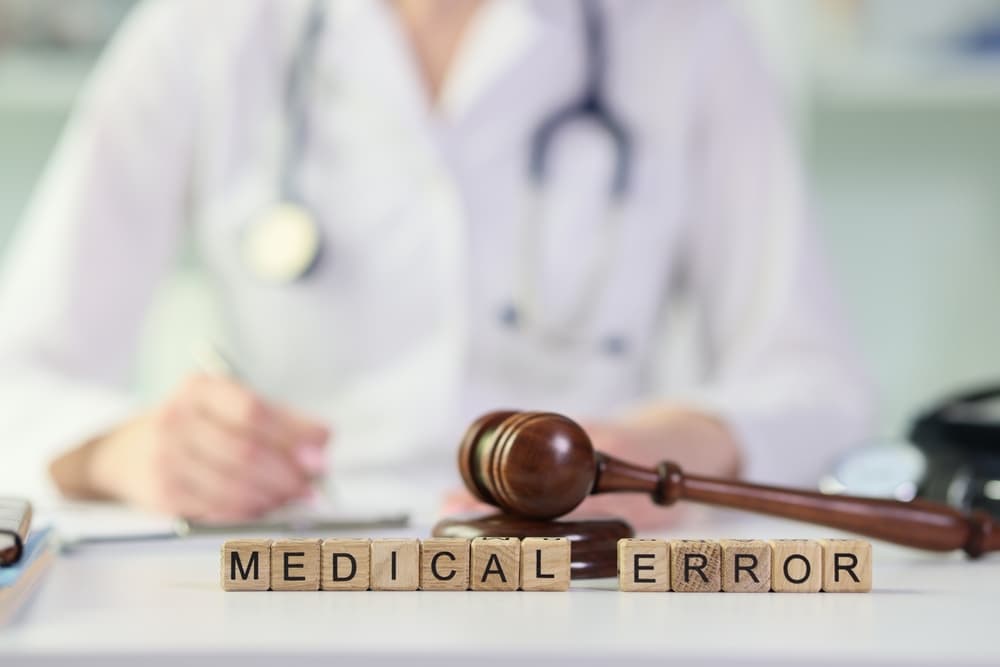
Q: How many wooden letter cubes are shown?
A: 12